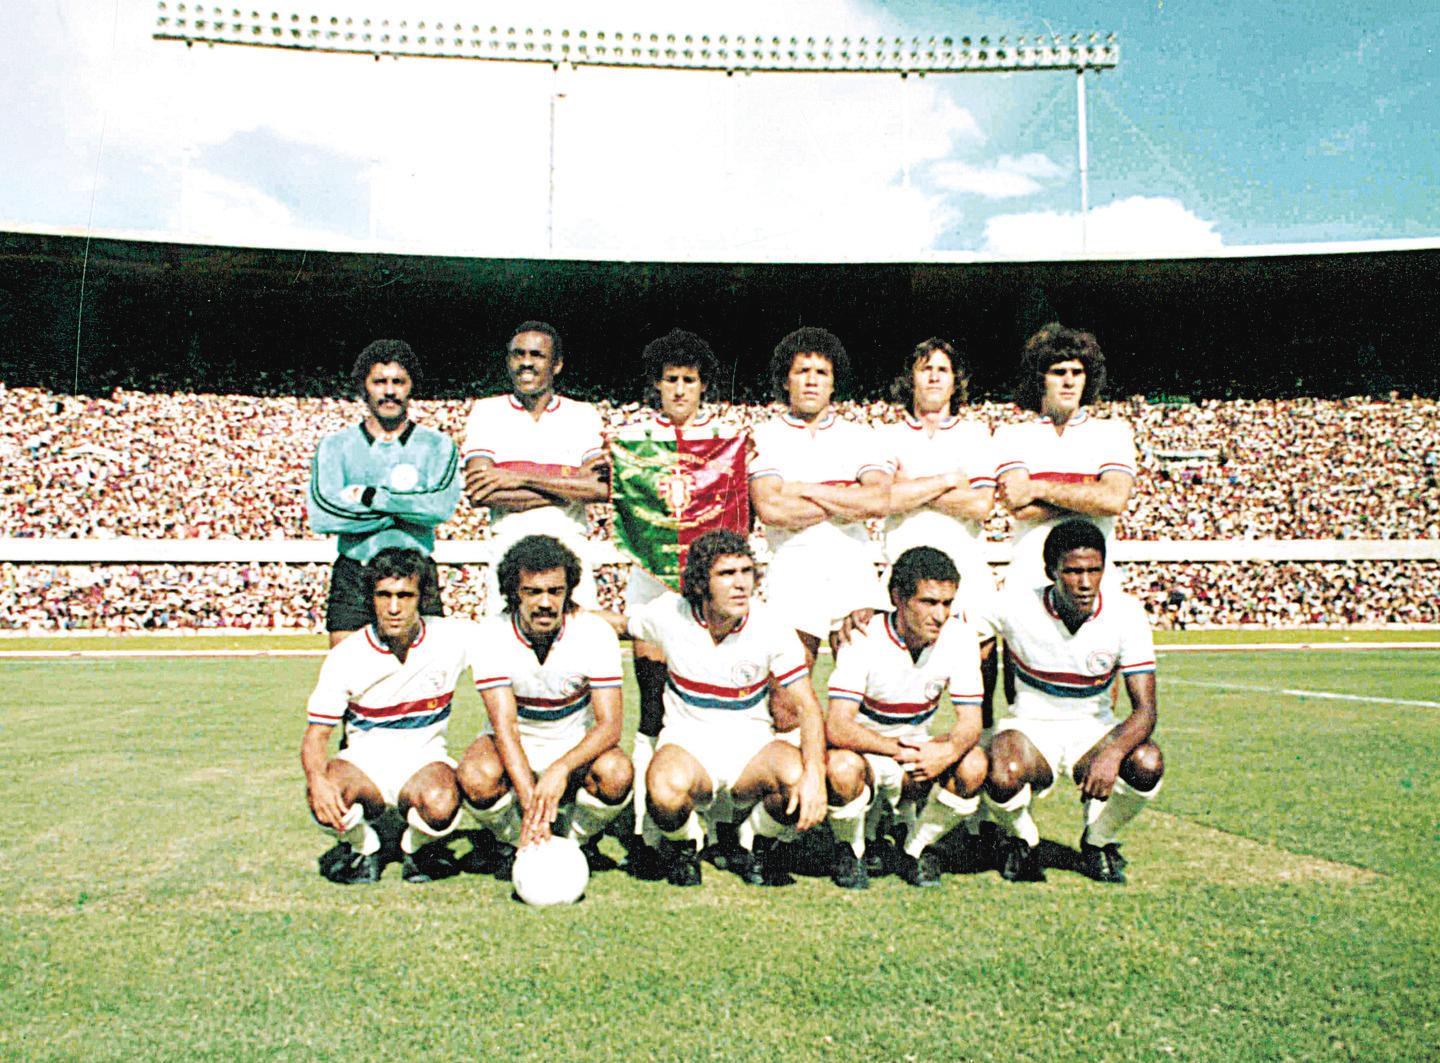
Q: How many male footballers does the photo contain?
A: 11